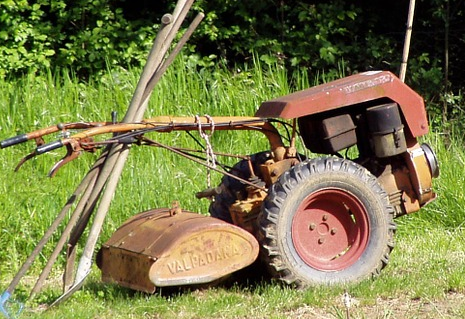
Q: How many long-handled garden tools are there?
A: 4